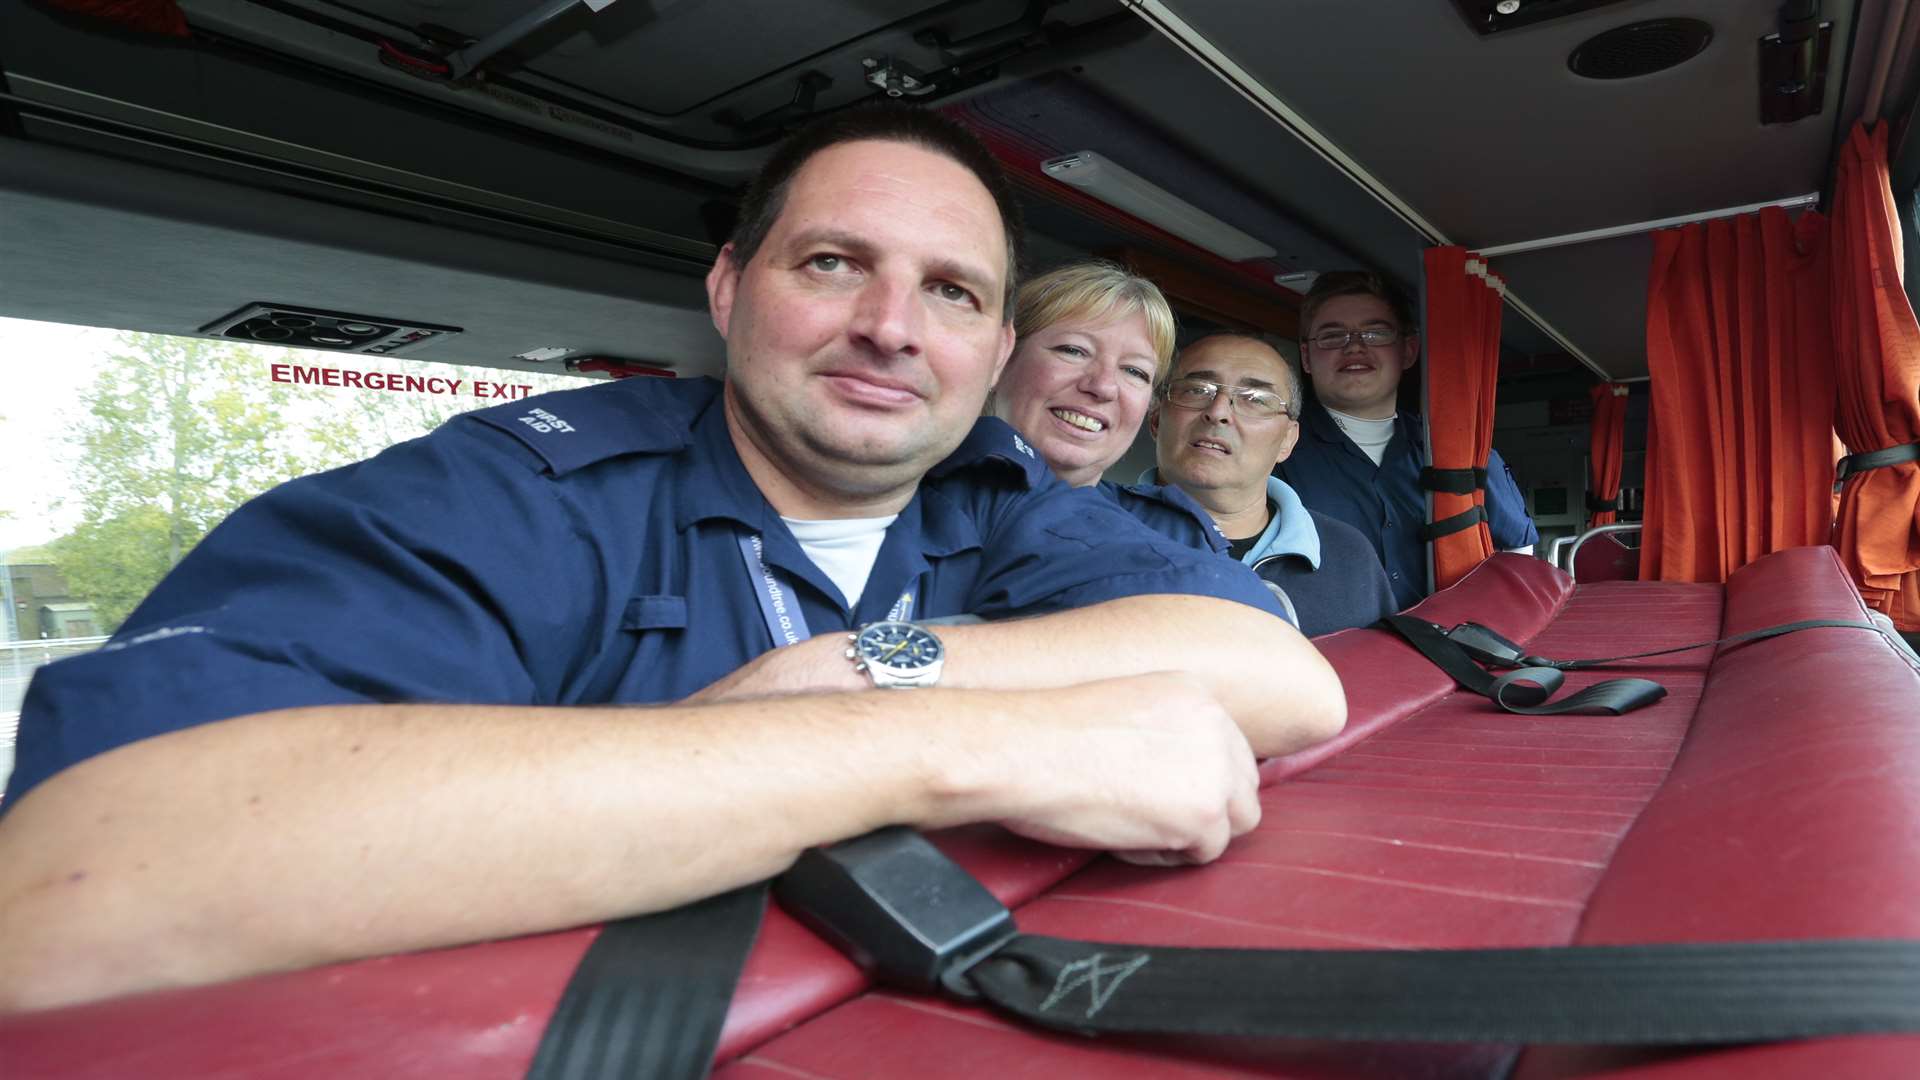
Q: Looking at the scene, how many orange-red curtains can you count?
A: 4